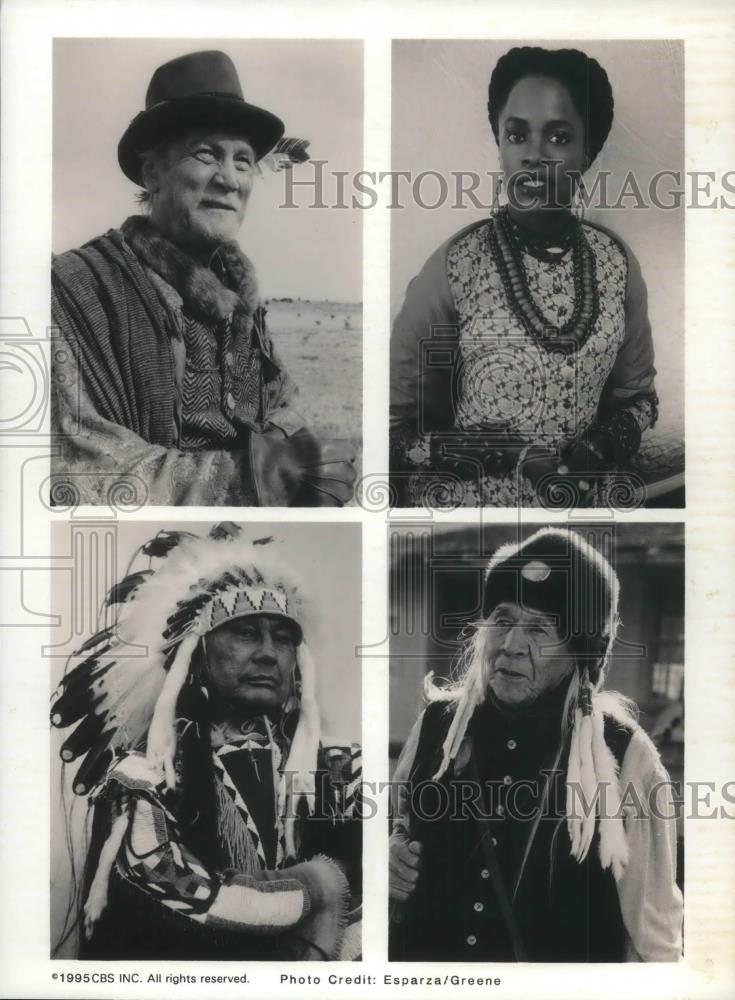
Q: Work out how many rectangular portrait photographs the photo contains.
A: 4